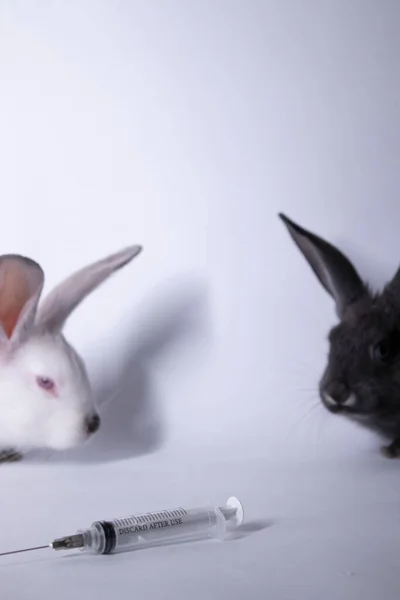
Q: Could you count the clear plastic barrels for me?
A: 1